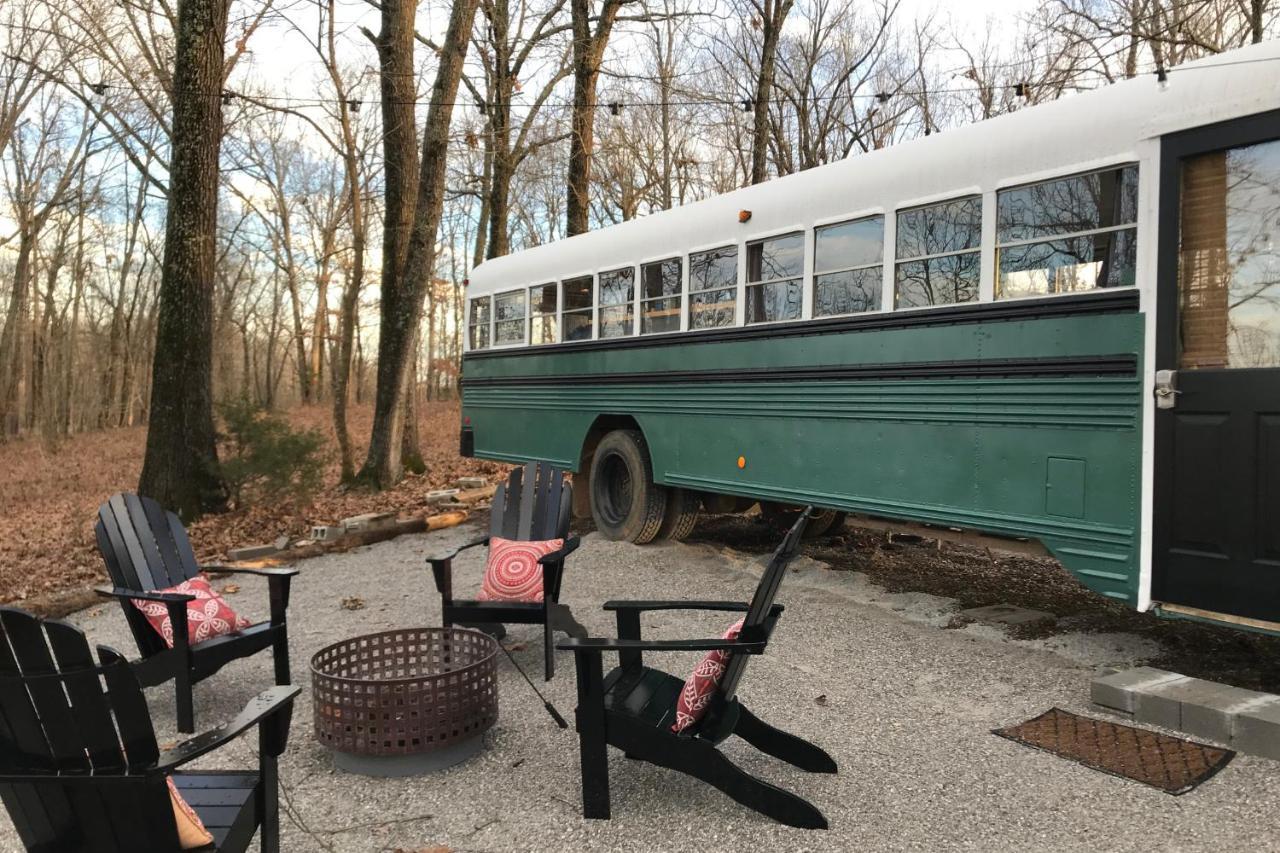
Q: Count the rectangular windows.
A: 12